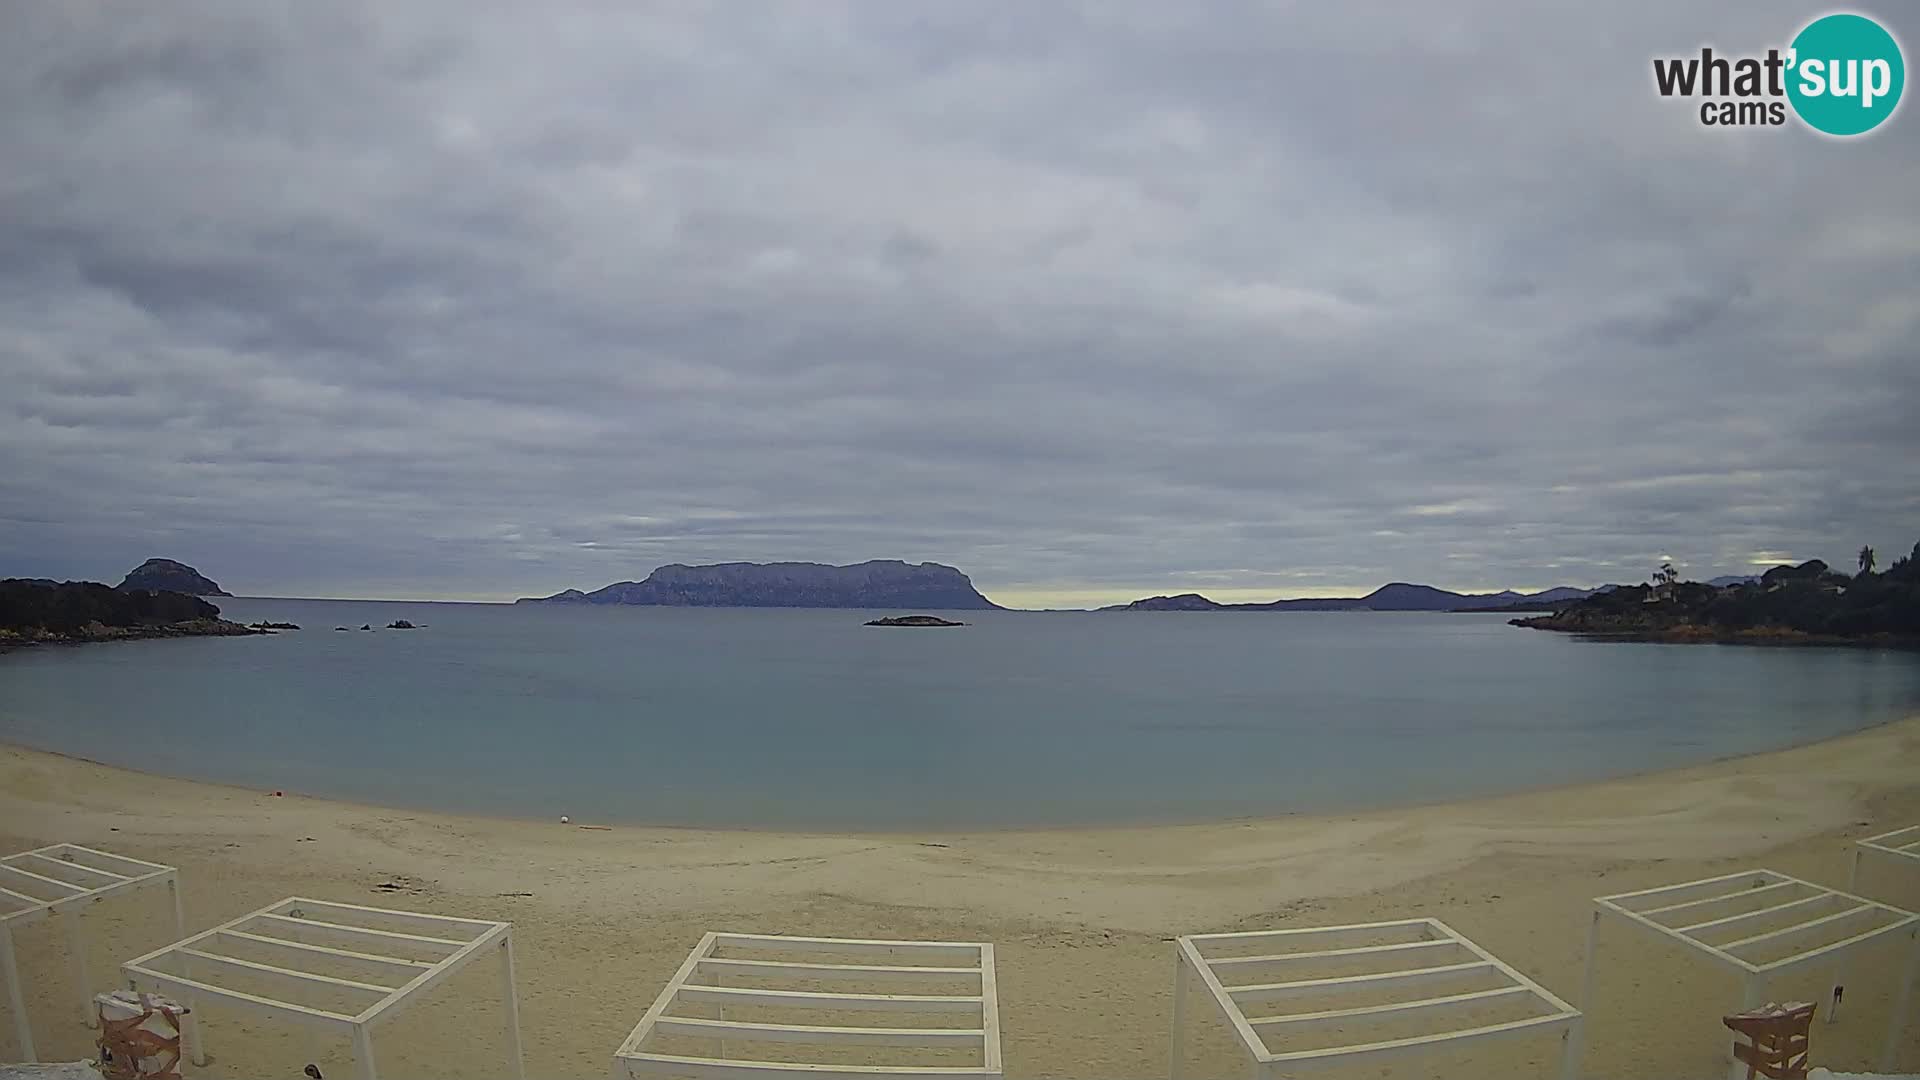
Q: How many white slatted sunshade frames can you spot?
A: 6